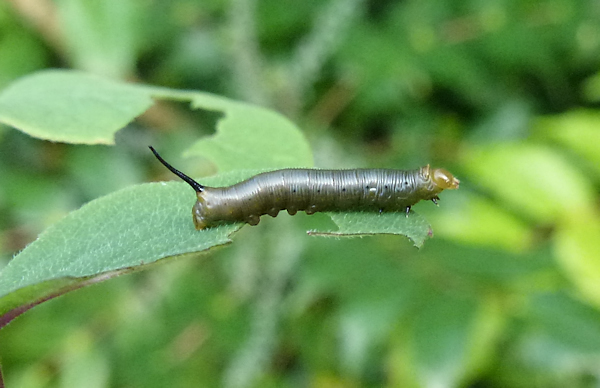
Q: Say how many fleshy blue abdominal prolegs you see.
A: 0